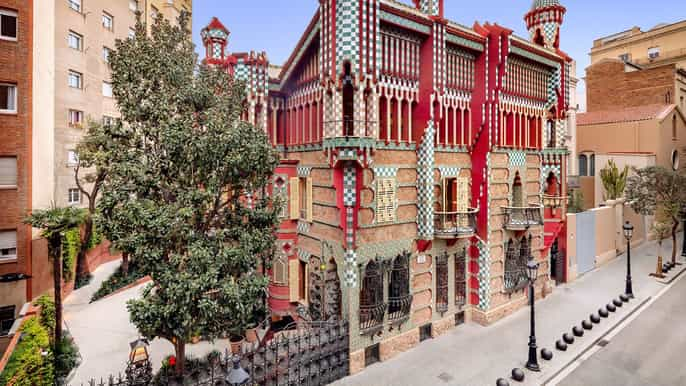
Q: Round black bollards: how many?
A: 12